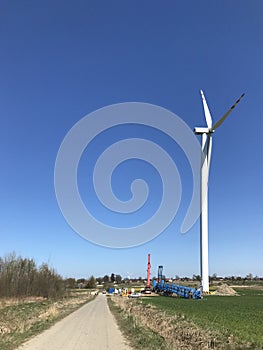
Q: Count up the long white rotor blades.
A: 3